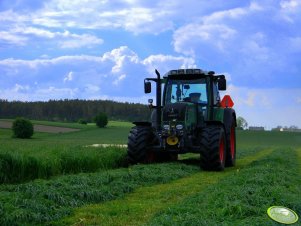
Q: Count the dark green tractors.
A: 1